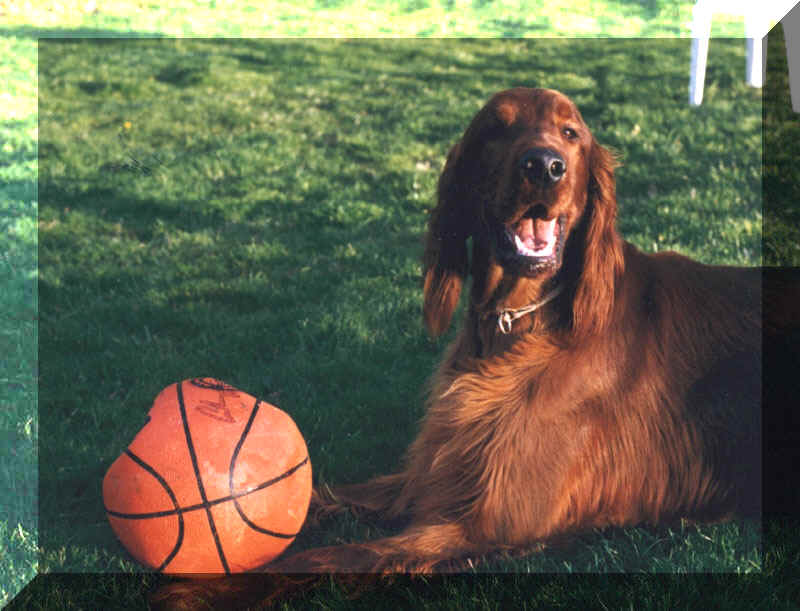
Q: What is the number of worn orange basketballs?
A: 1